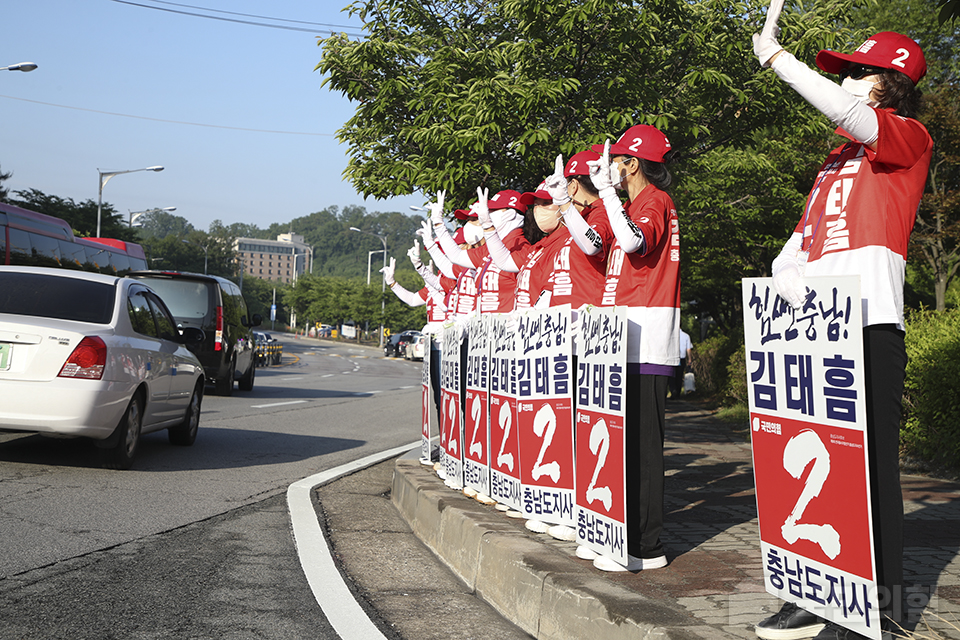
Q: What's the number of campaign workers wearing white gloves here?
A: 9